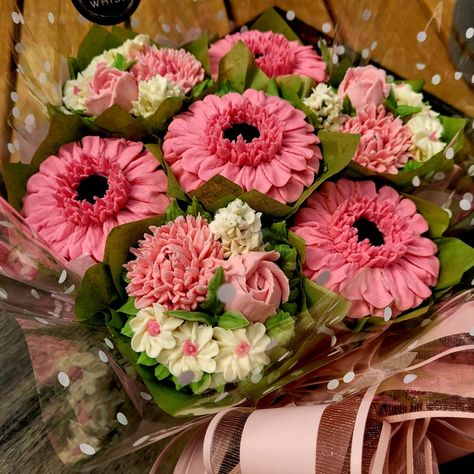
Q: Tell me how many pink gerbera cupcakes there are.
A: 4